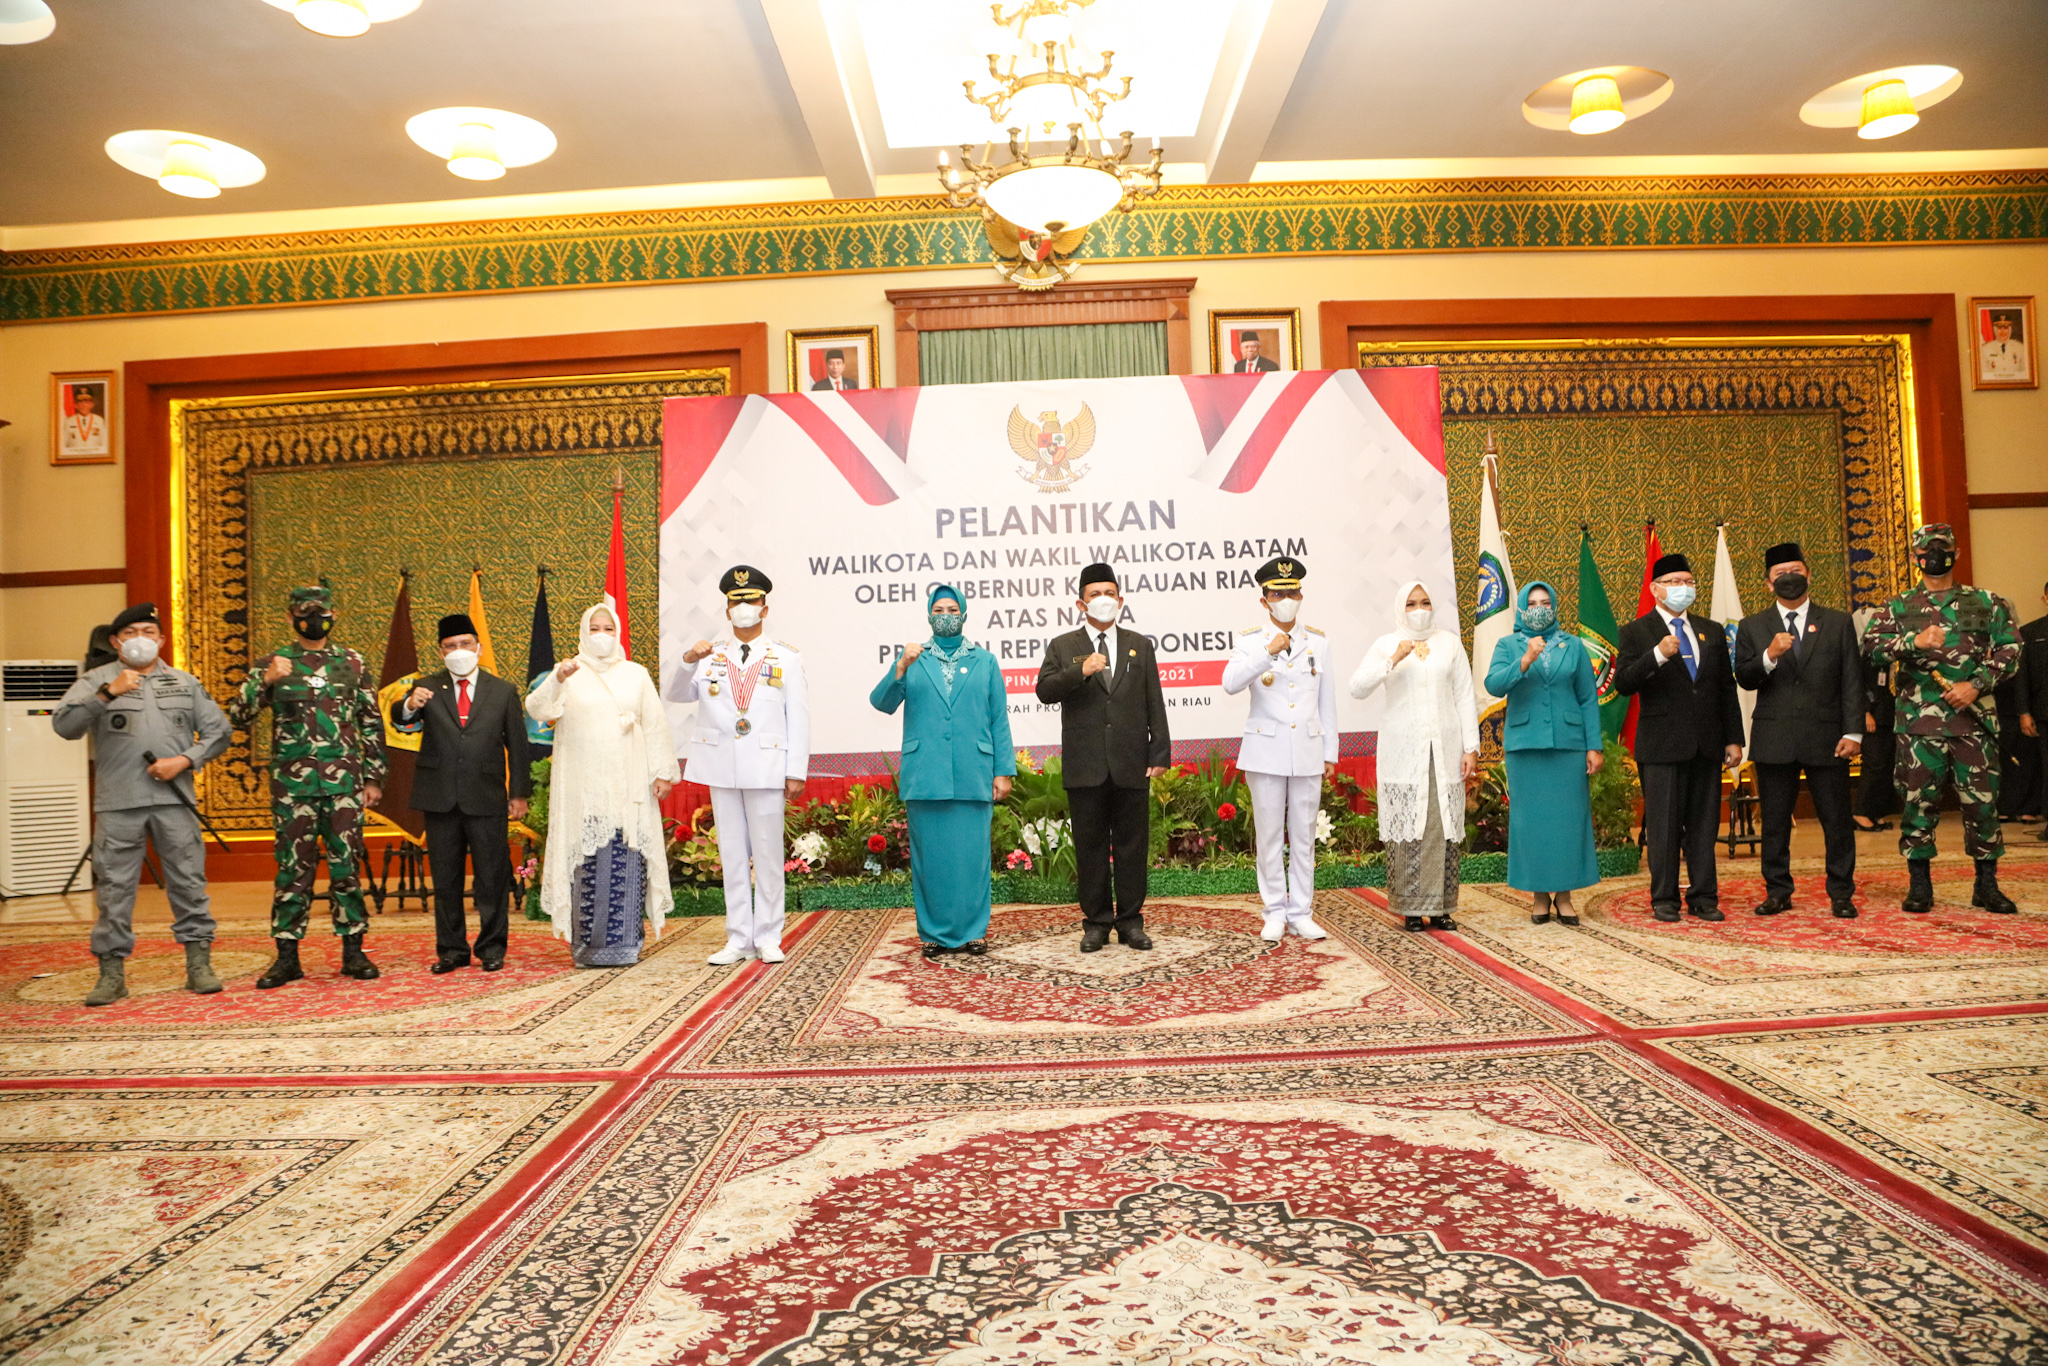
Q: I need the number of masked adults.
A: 13